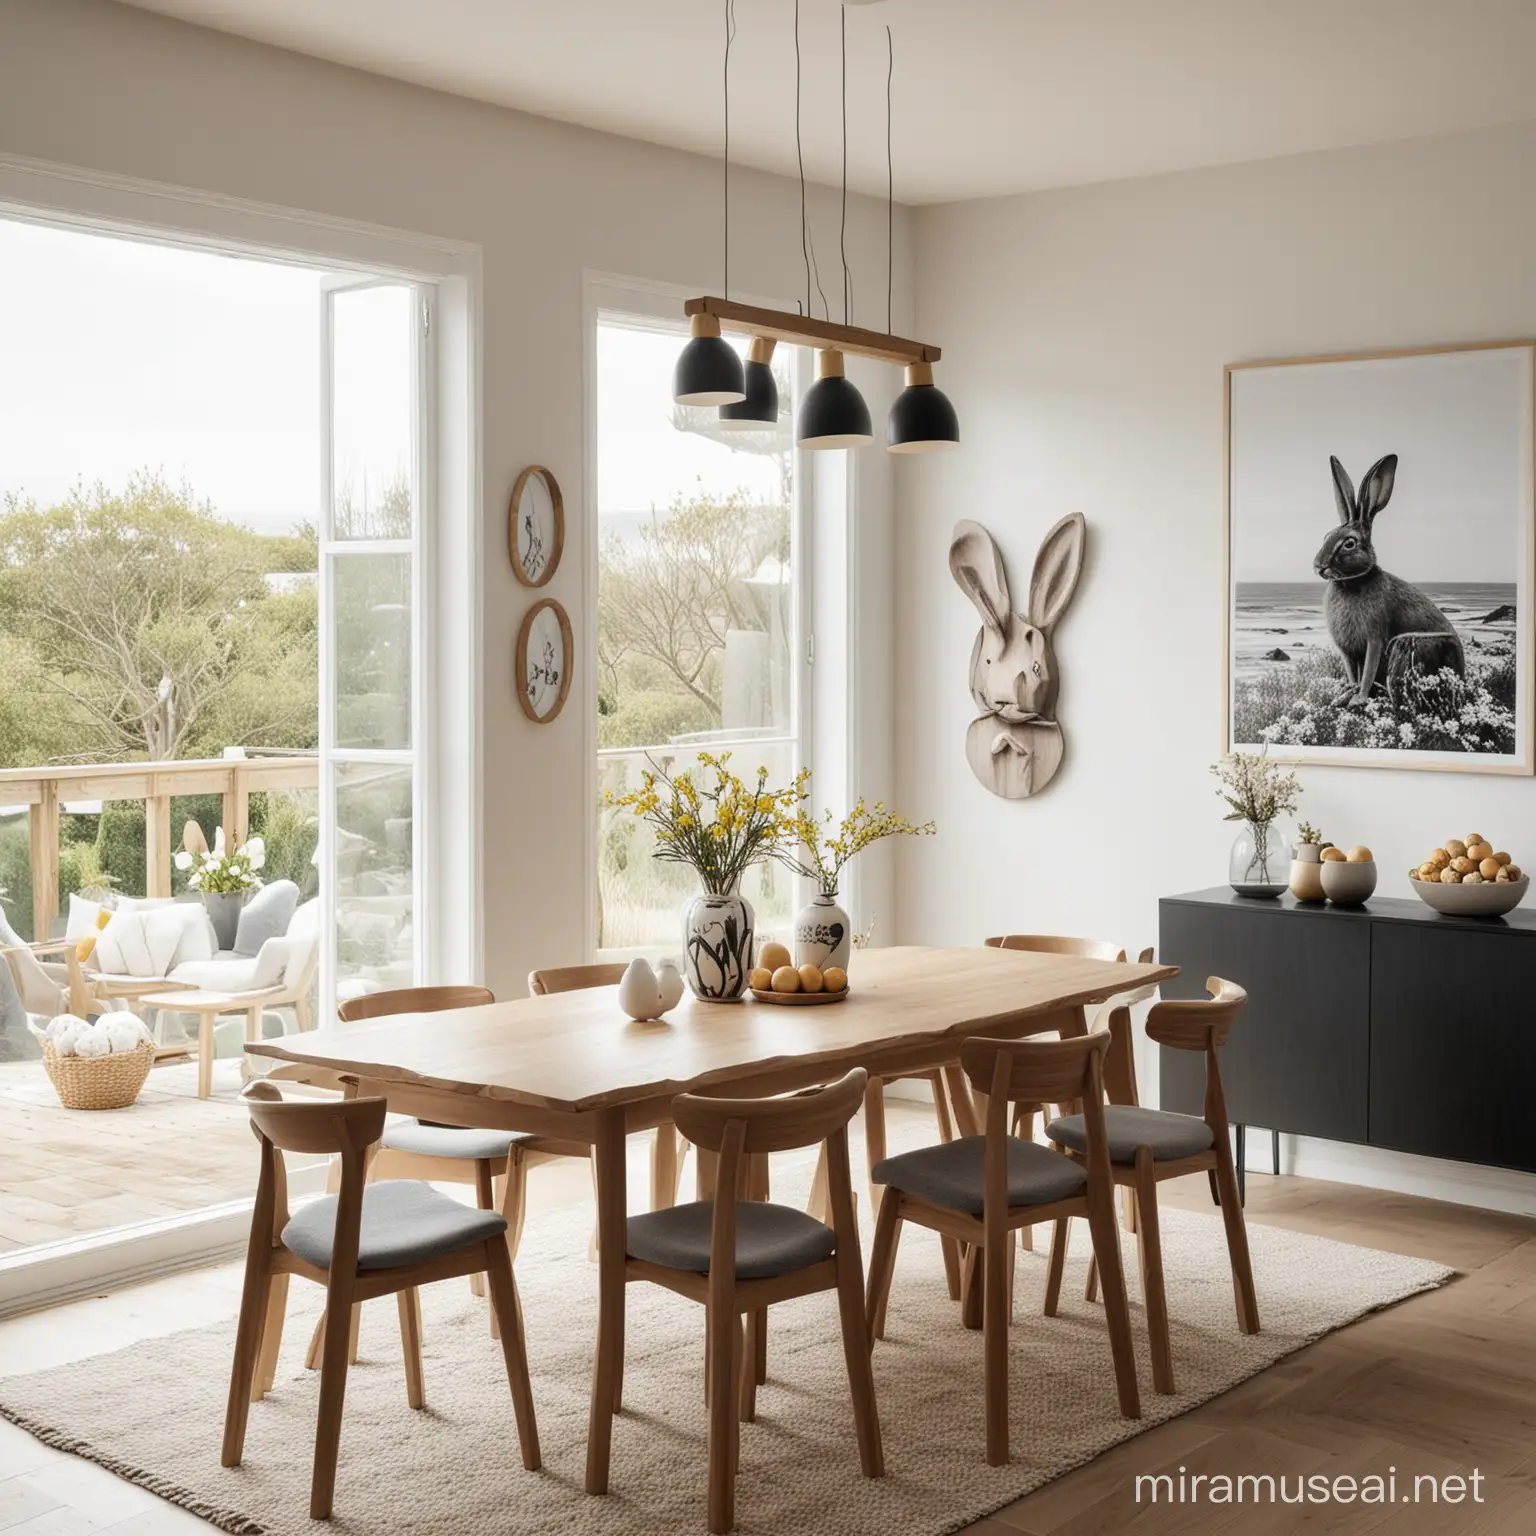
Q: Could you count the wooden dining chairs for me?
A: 7